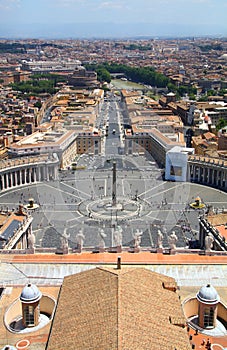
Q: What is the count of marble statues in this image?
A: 9